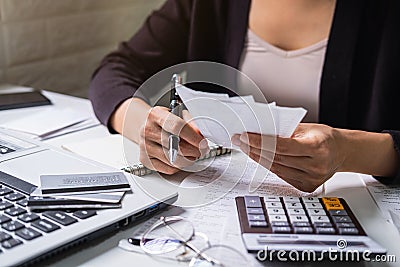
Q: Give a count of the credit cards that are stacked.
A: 3